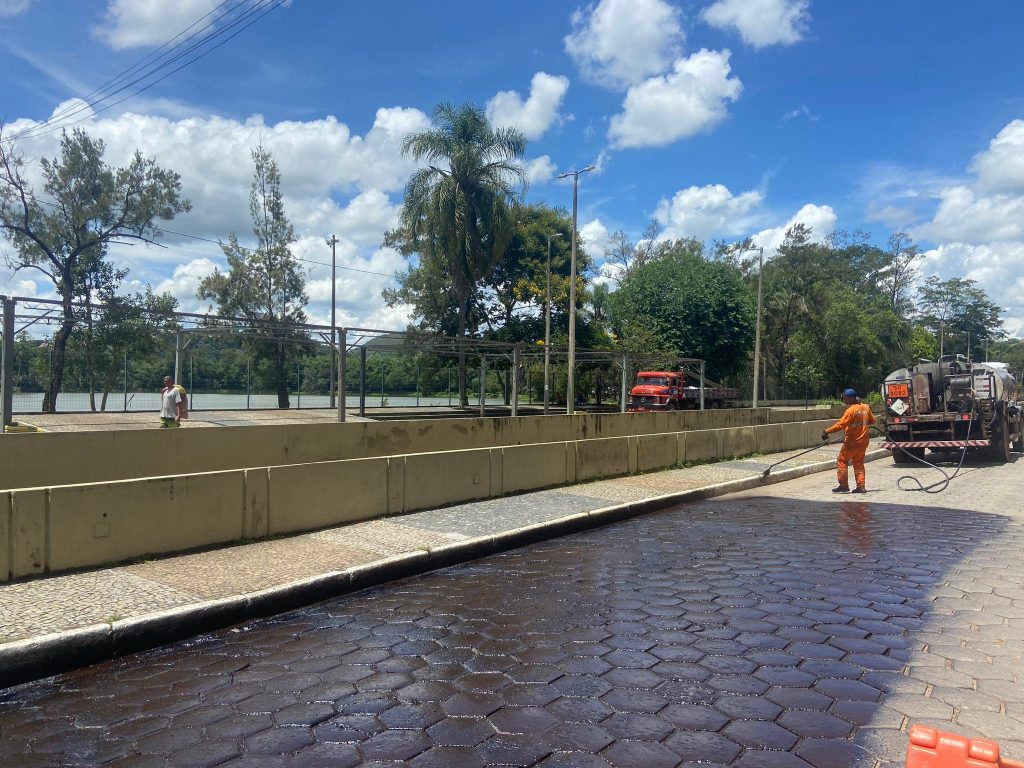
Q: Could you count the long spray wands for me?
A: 1